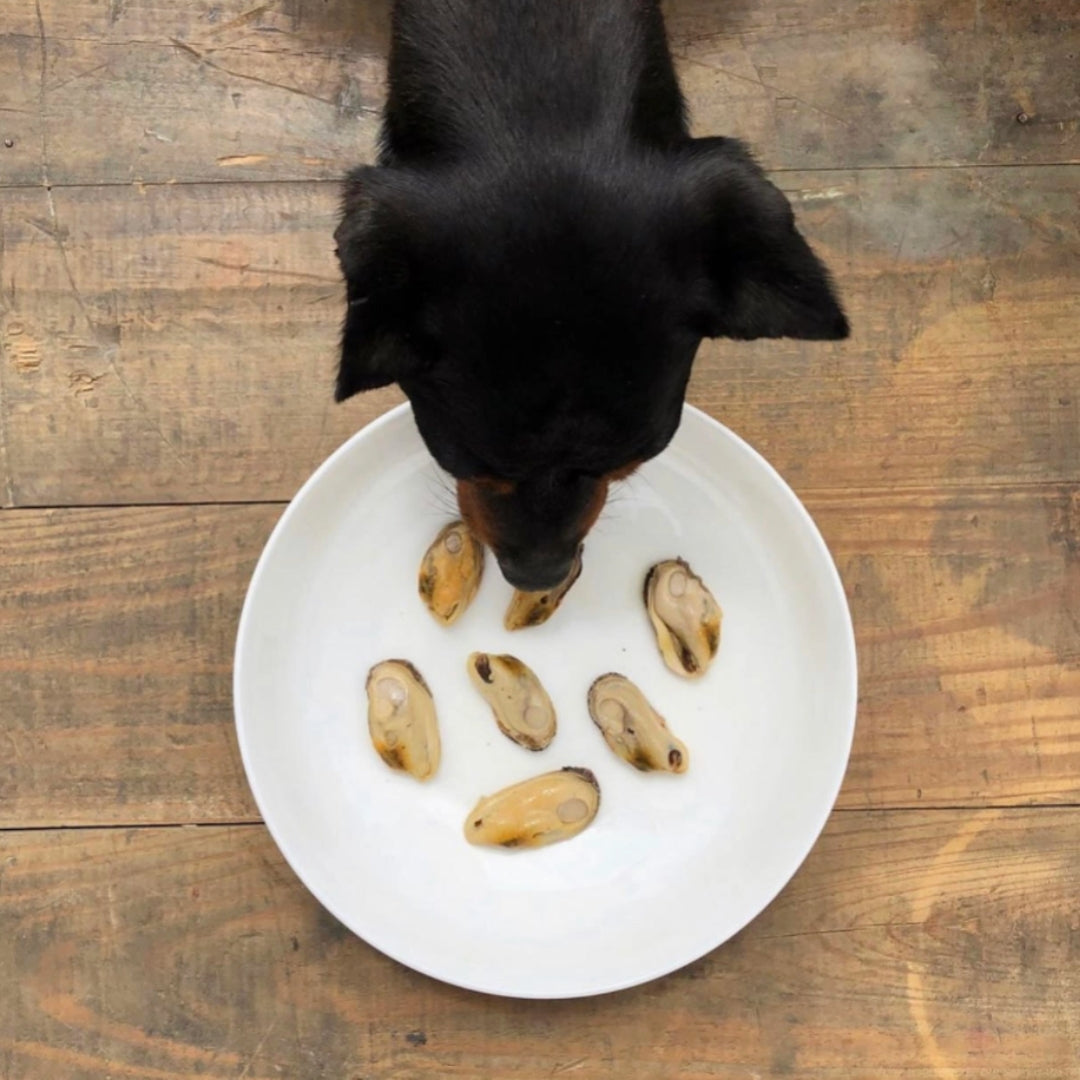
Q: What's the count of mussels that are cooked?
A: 7